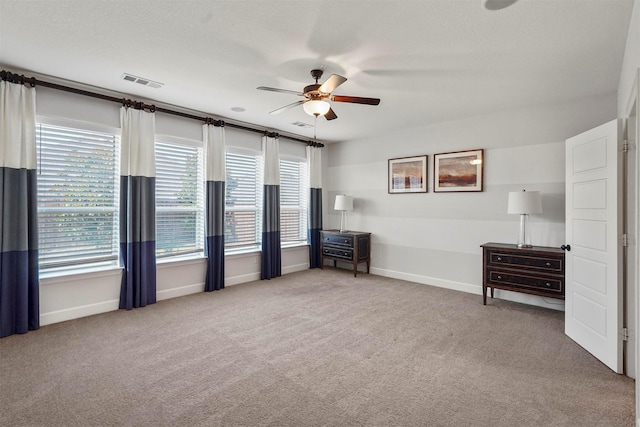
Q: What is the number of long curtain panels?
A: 5